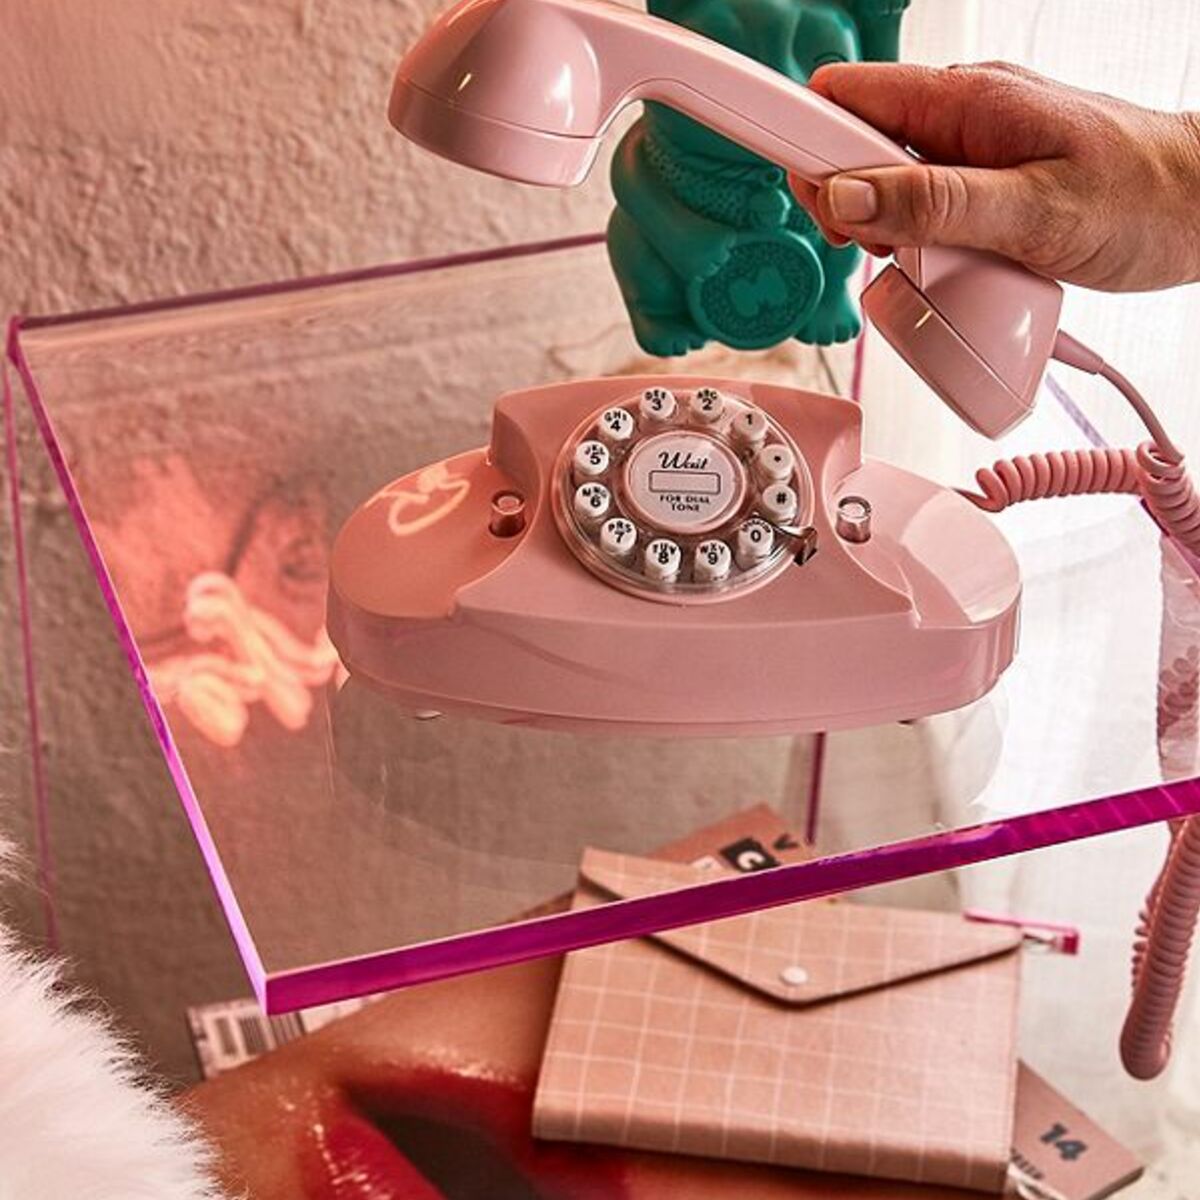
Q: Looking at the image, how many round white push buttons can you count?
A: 12